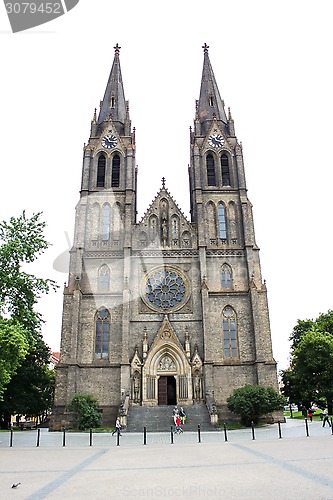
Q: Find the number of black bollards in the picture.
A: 13